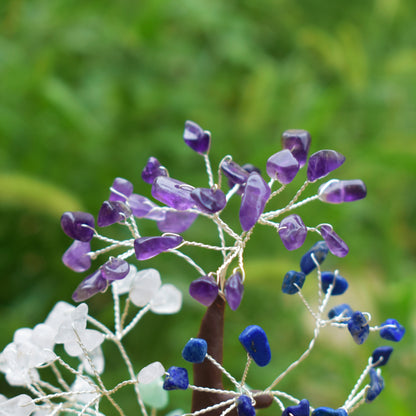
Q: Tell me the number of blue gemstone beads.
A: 14